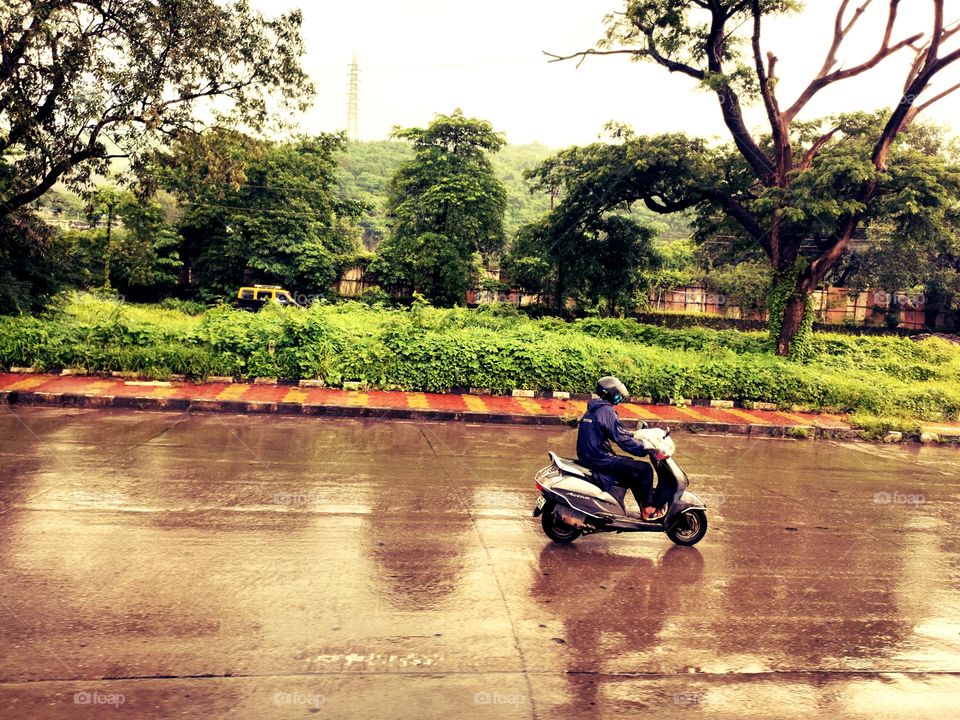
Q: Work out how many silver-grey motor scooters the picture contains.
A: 1